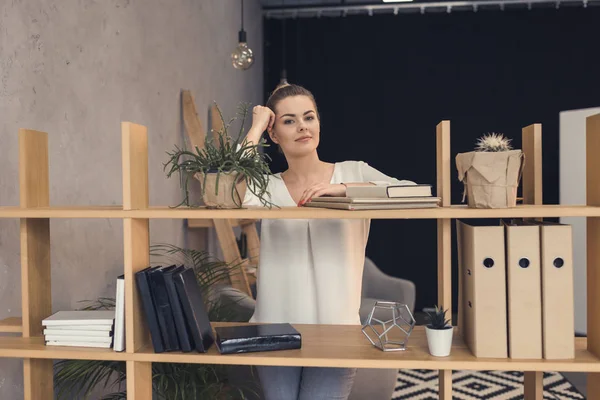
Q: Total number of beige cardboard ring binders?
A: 3